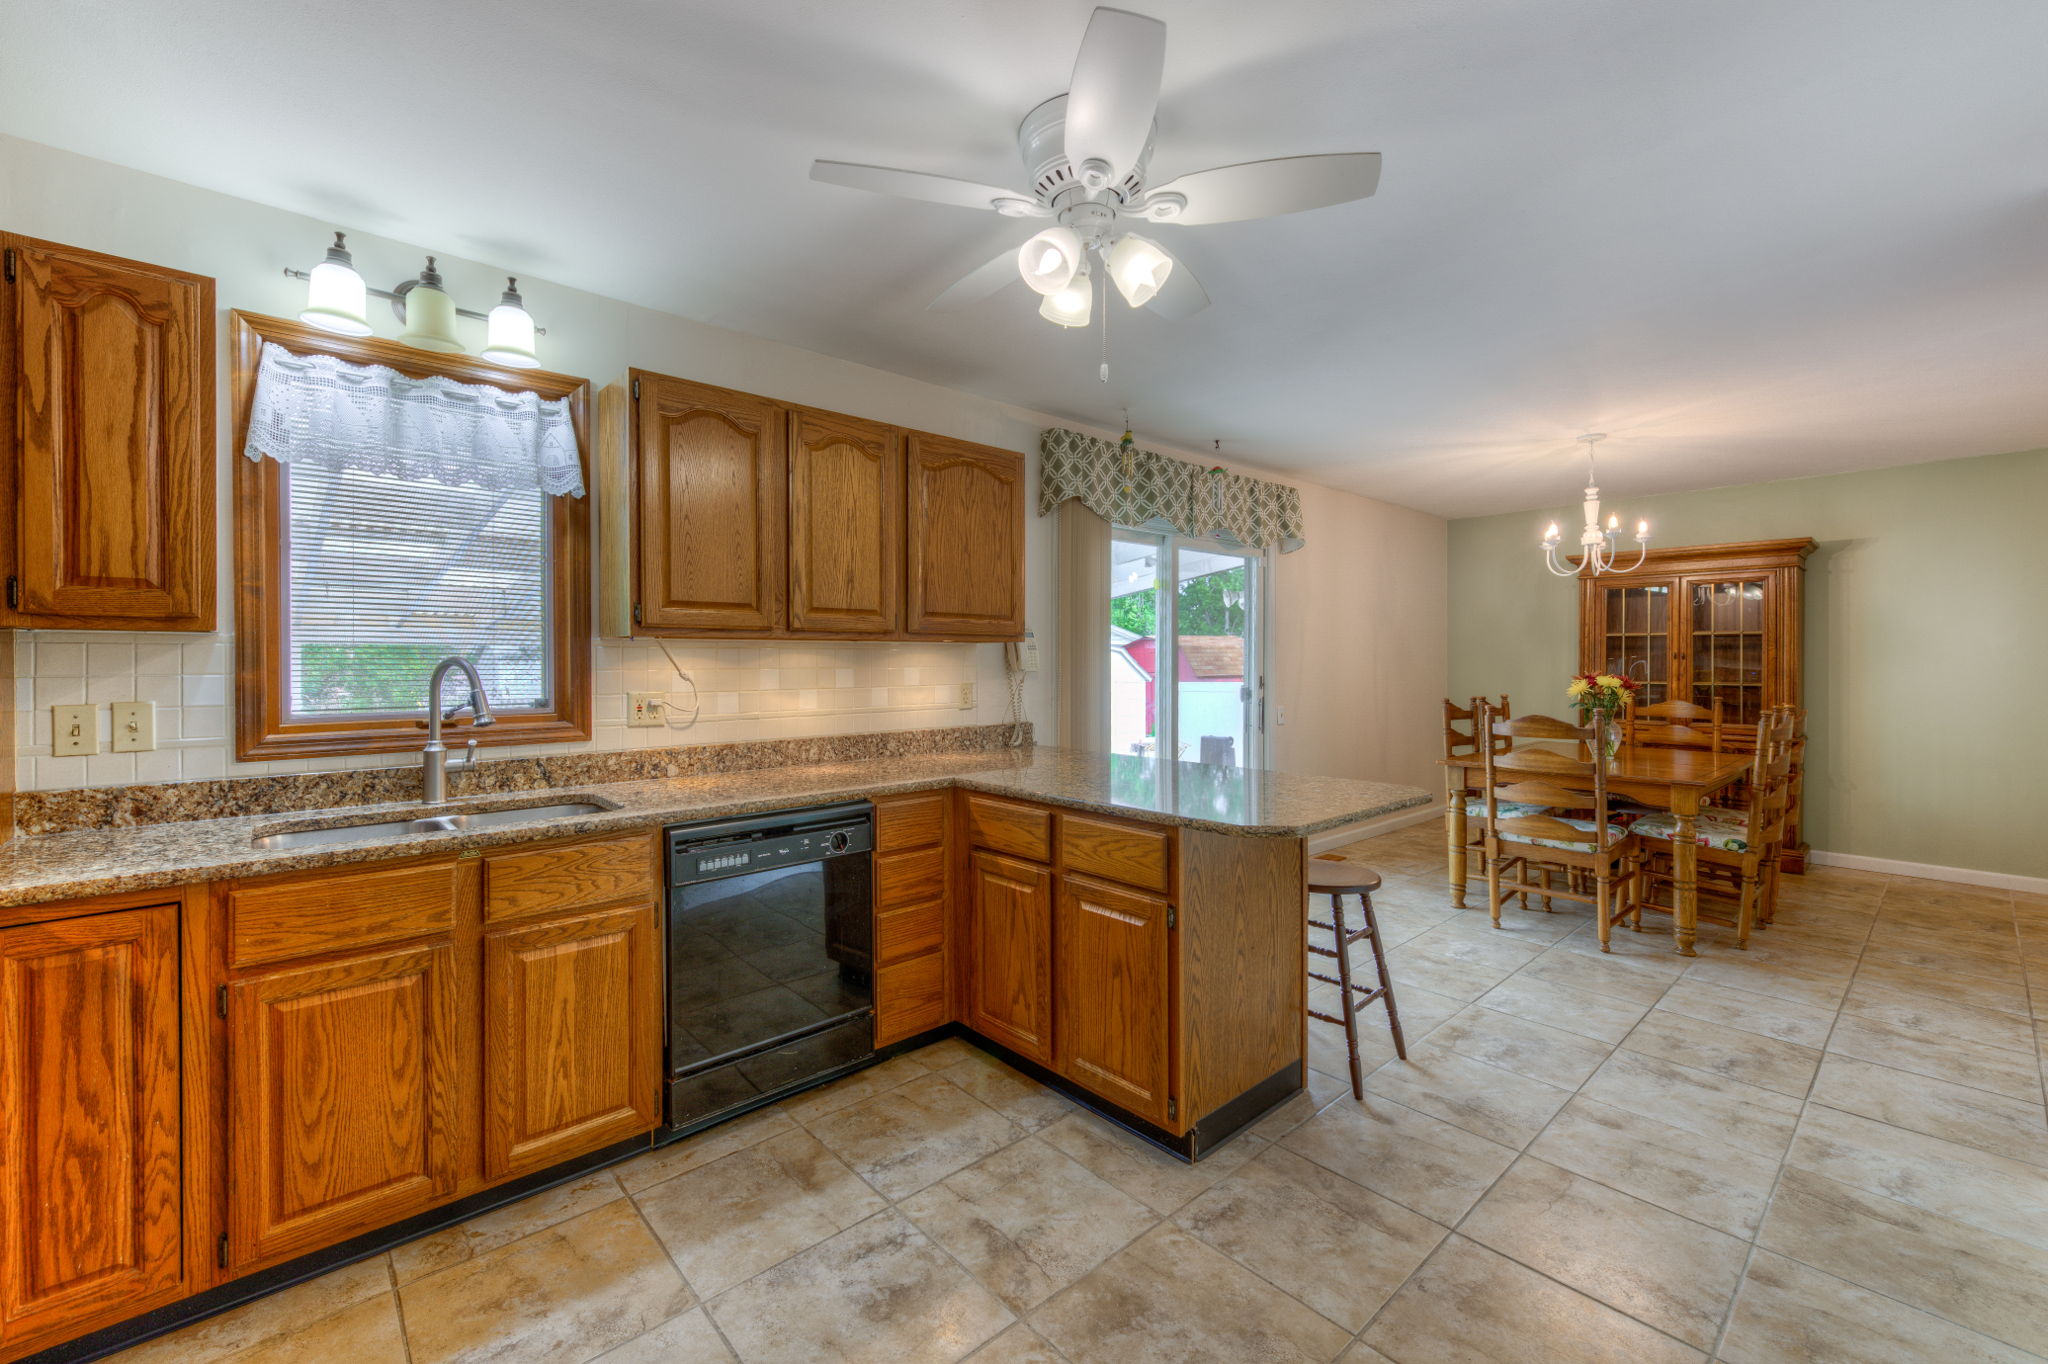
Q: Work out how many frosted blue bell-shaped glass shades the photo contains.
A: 0